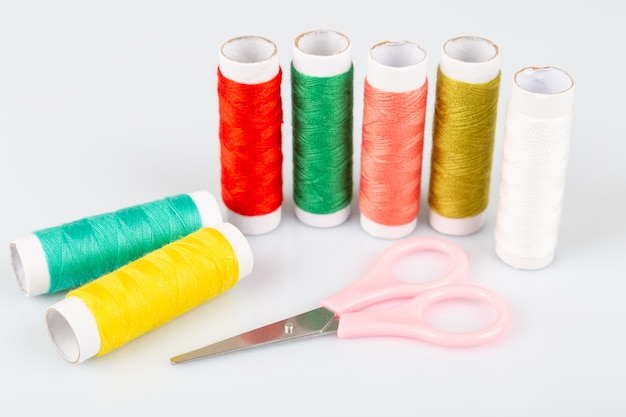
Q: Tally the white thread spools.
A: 1